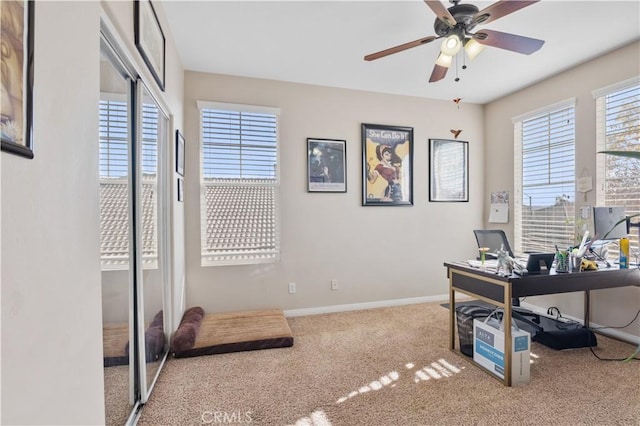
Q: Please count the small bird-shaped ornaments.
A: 2